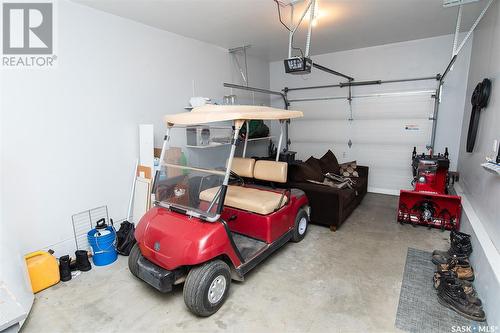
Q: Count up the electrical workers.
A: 0